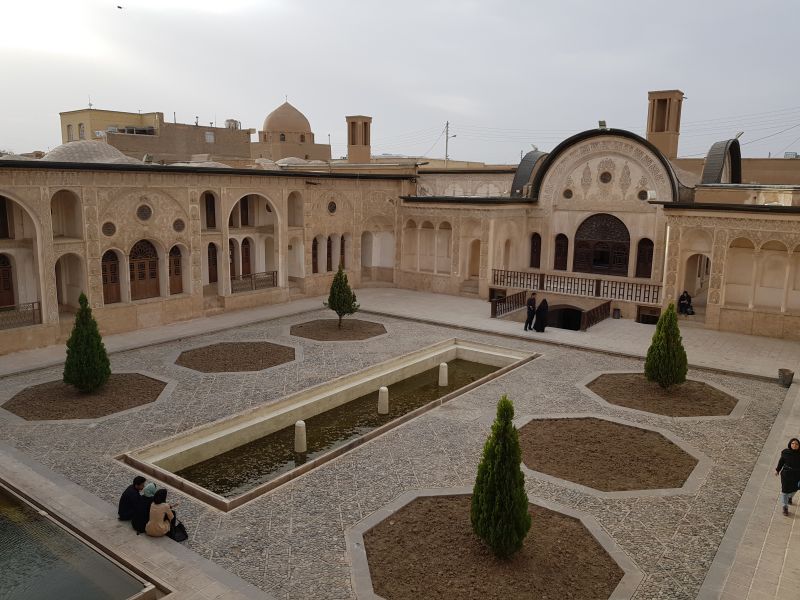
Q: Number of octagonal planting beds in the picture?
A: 6